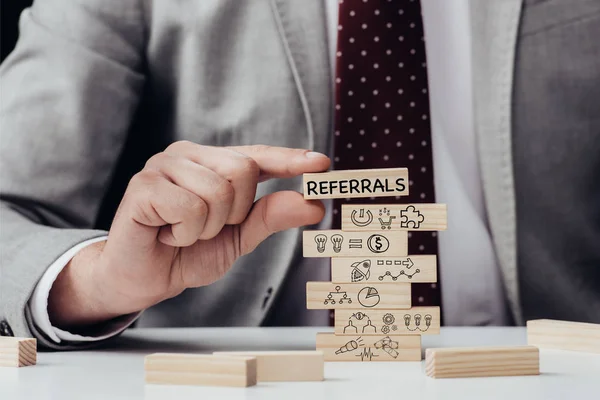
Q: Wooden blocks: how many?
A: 12